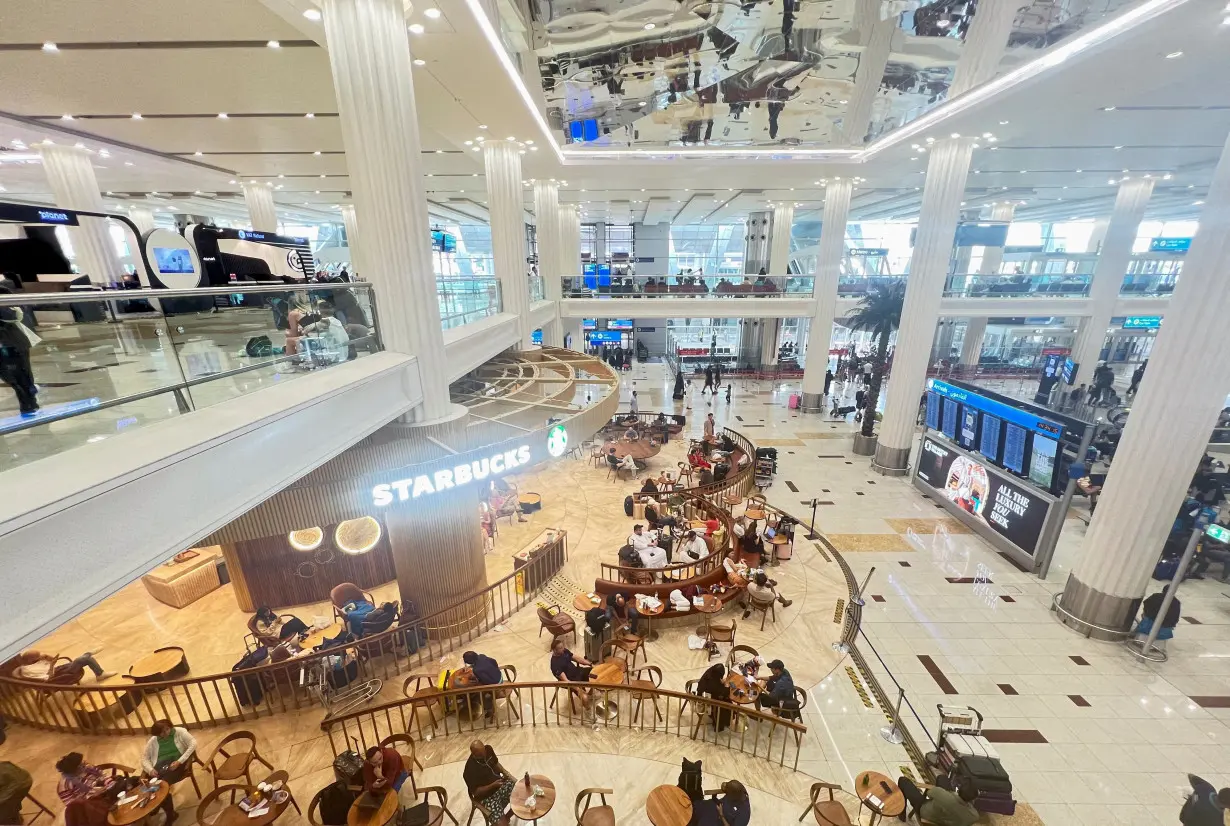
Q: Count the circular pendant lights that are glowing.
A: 2